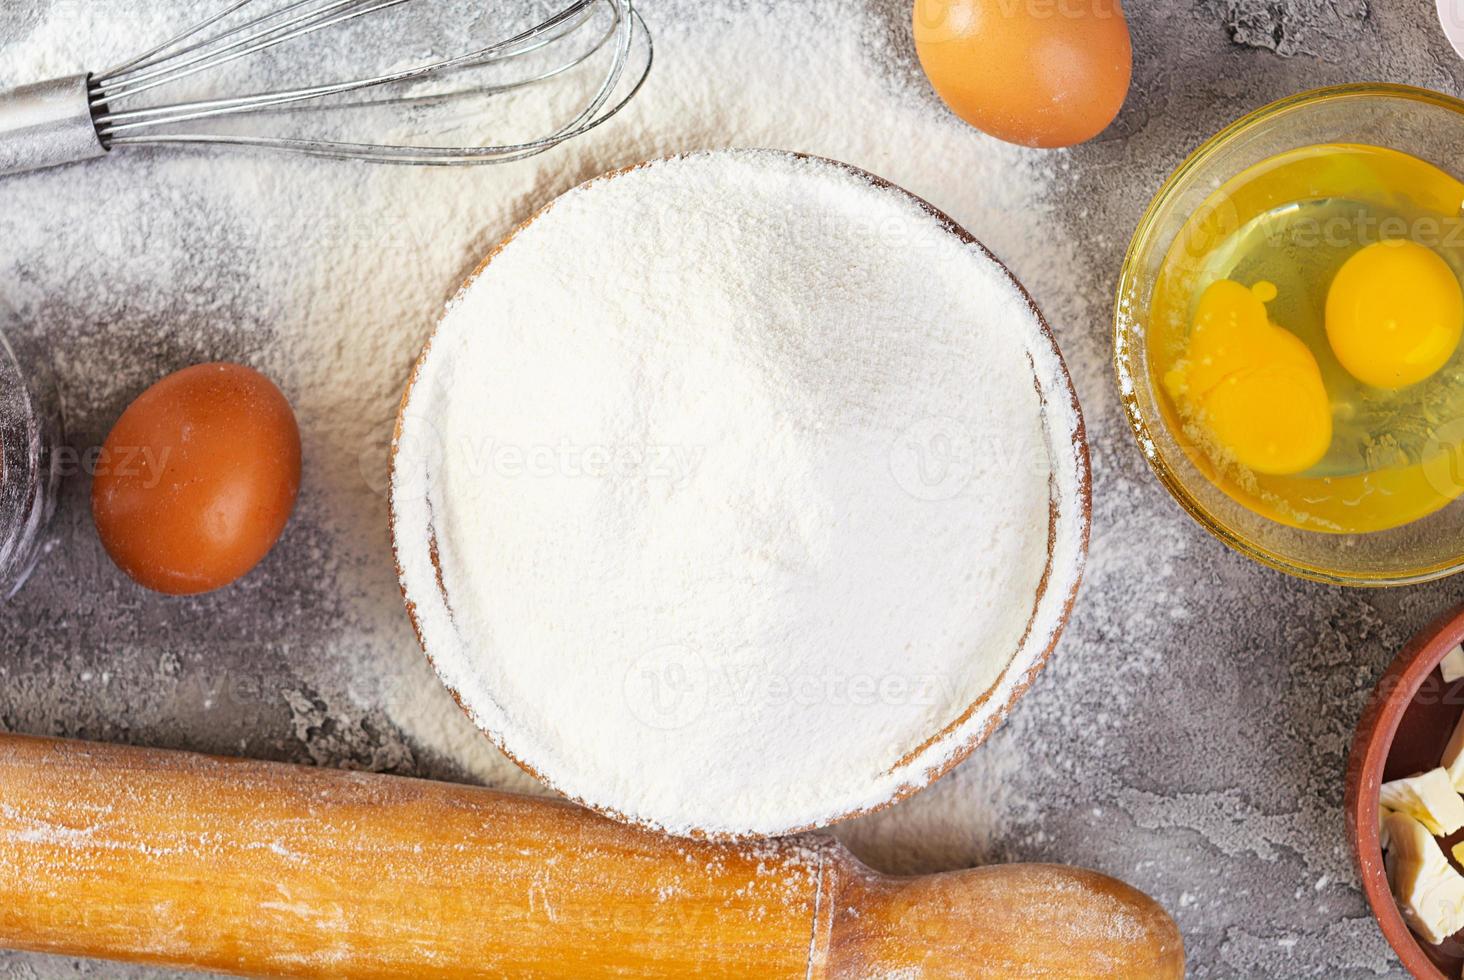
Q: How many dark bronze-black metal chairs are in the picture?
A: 0